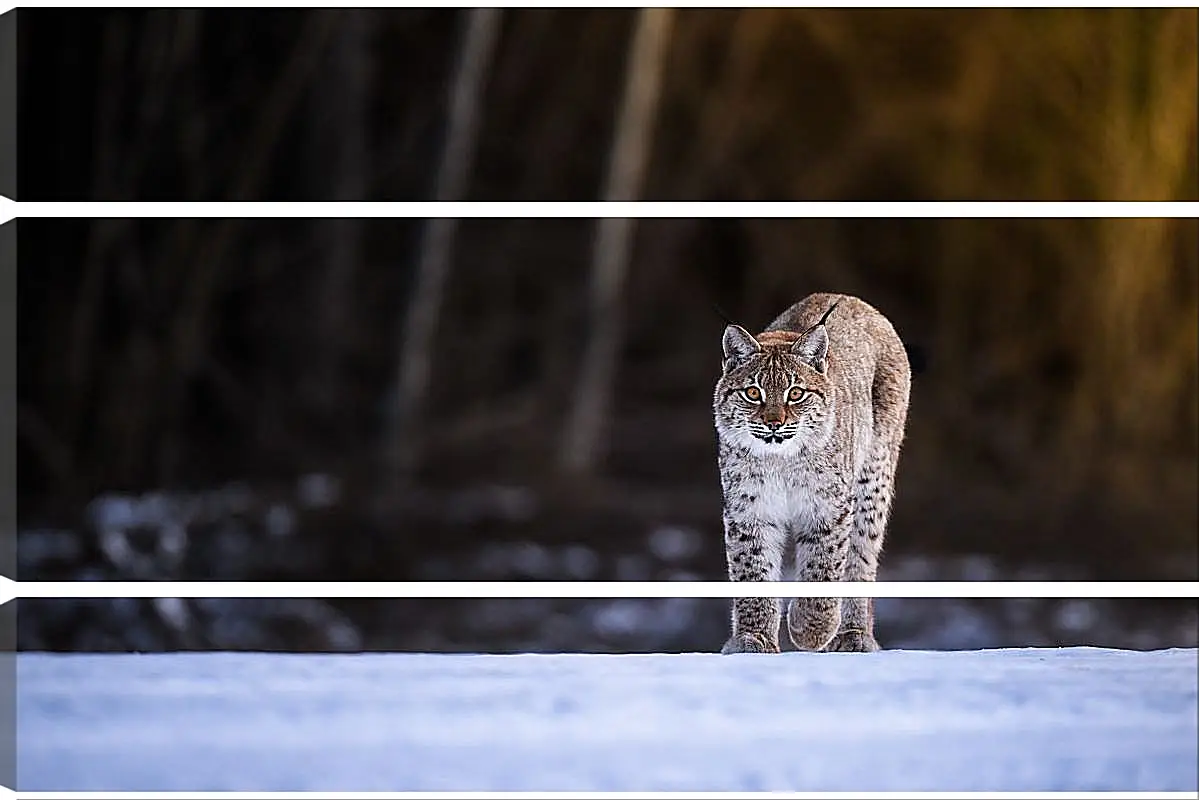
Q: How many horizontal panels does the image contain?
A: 3